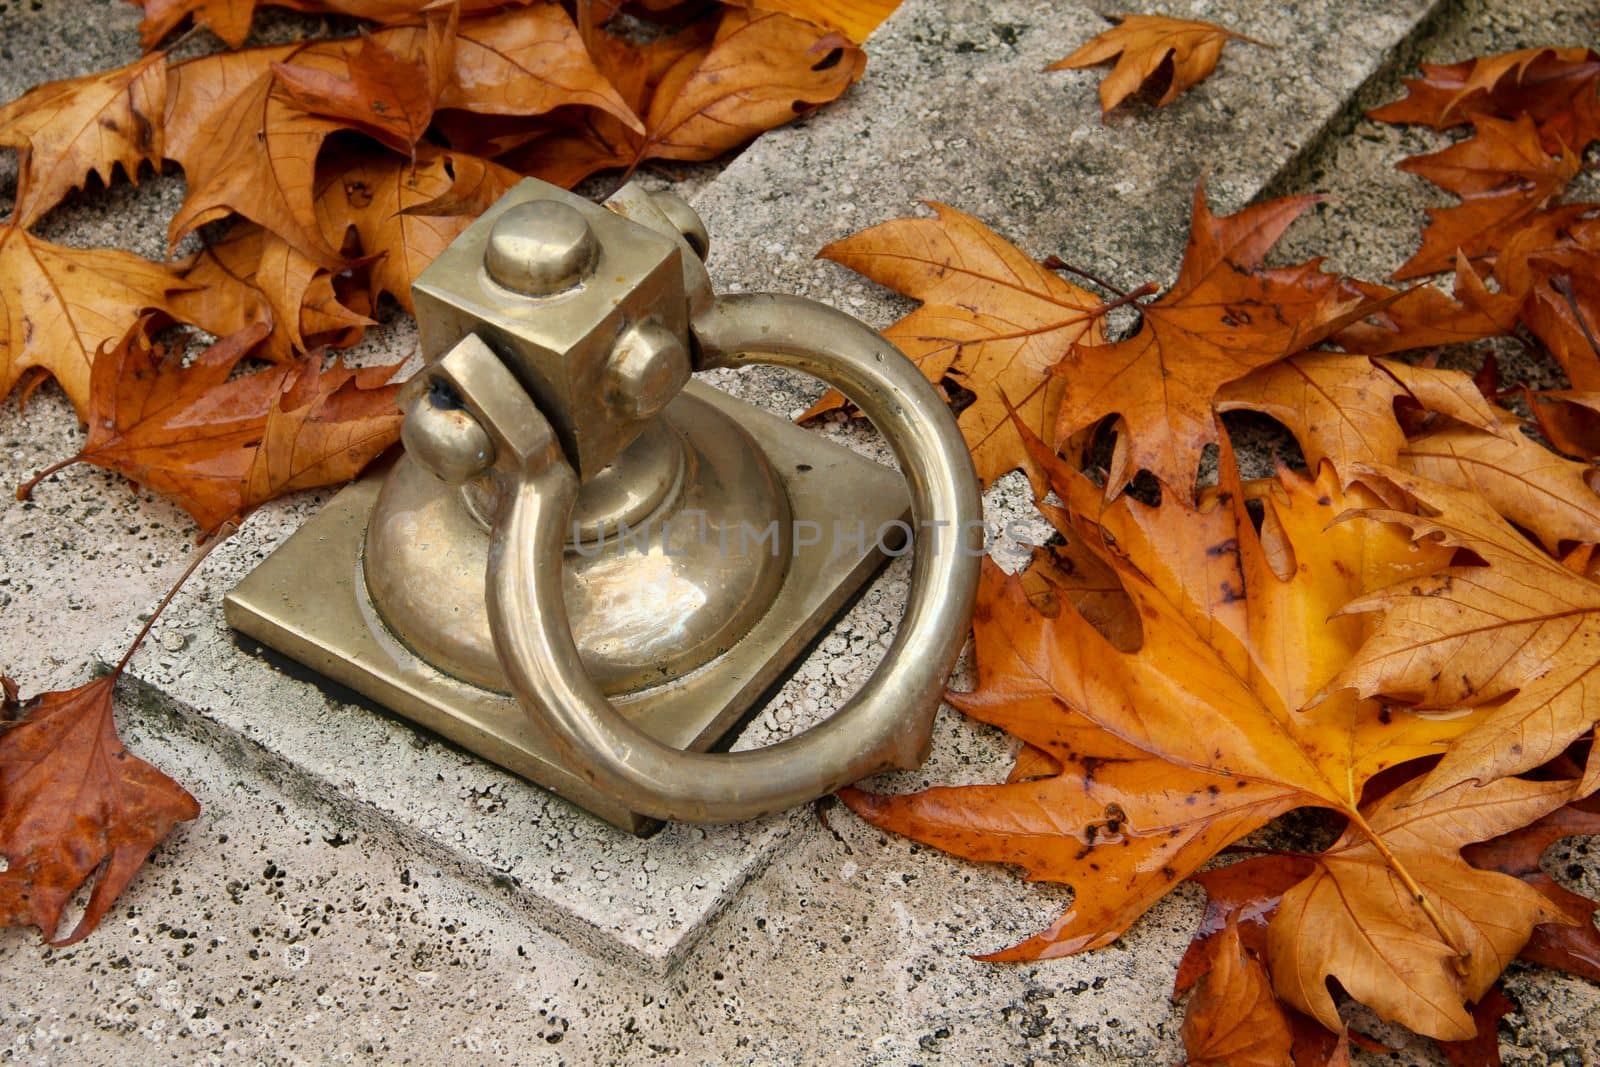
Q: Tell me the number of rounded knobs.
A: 4